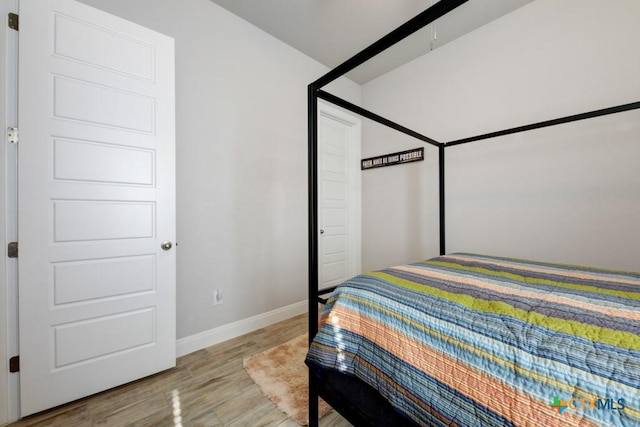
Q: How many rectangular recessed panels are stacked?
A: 6